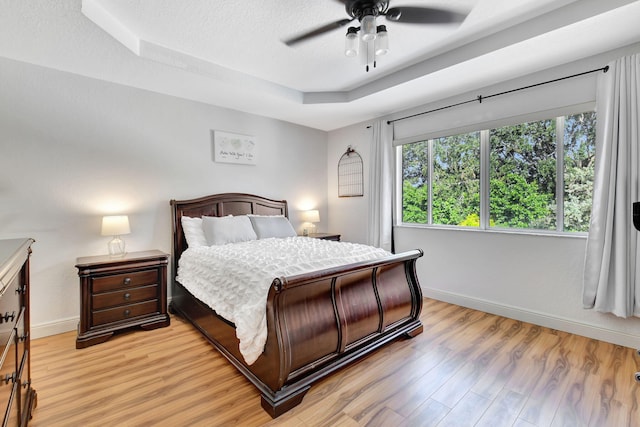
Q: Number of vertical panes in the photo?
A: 4